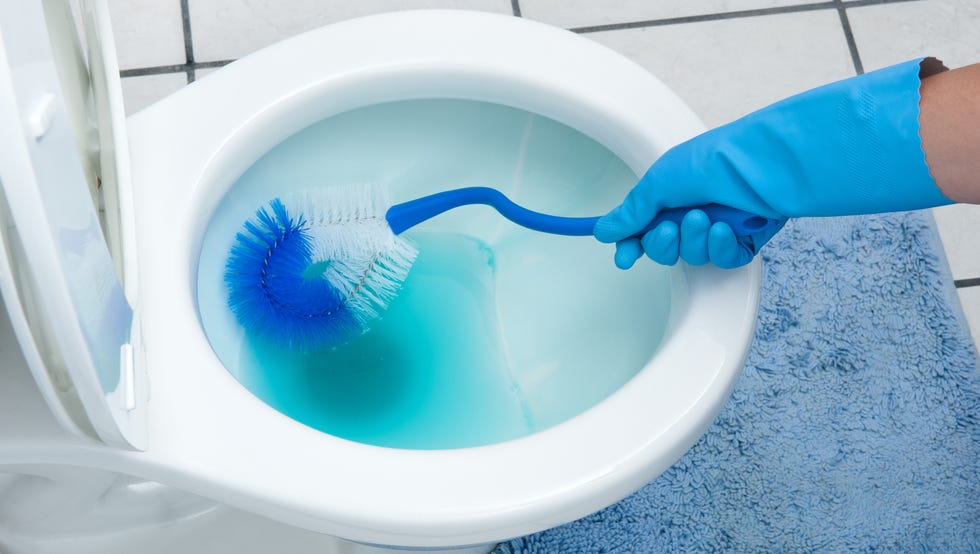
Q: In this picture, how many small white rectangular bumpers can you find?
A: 2